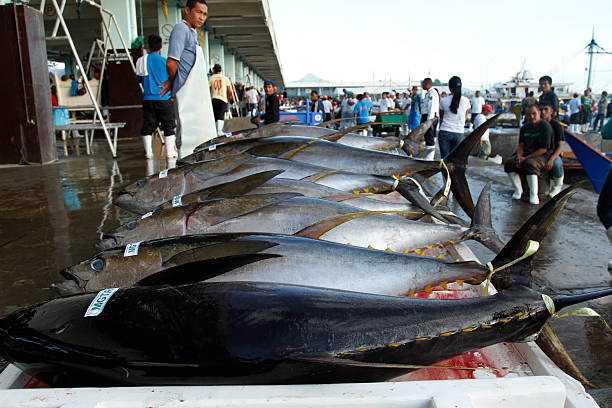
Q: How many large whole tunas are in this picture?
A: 7